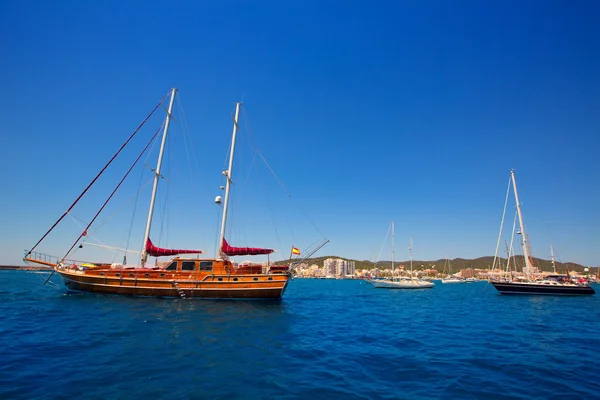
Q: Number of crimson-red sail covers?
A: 2